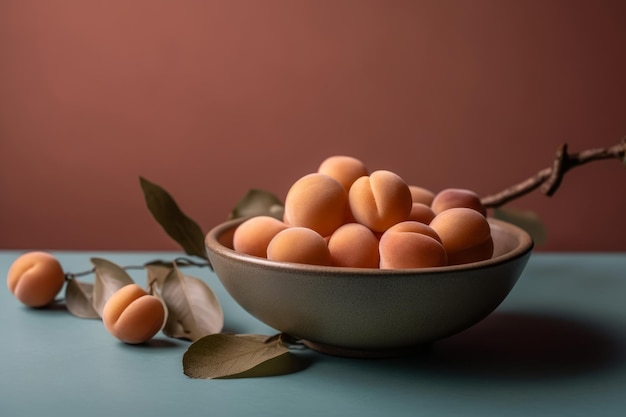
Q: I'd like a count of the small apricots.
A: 13